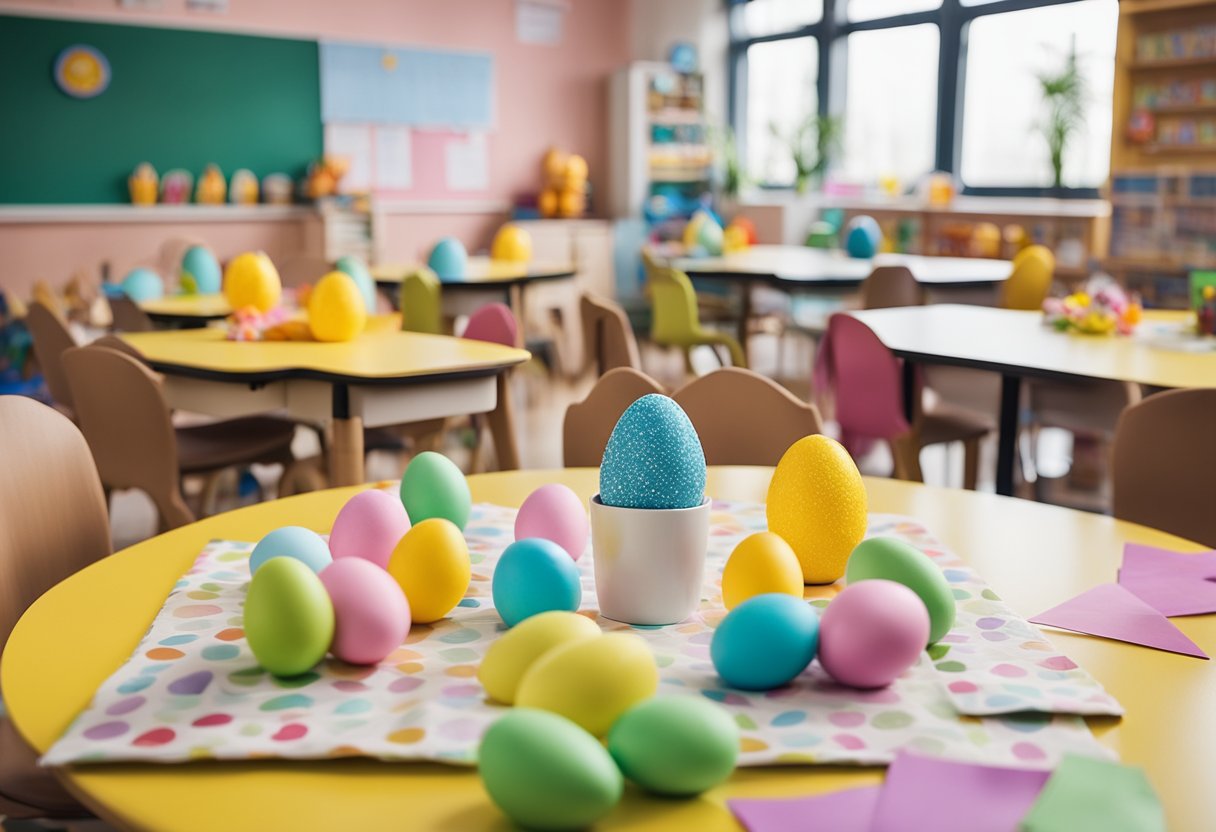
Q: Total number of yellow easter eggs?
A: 8